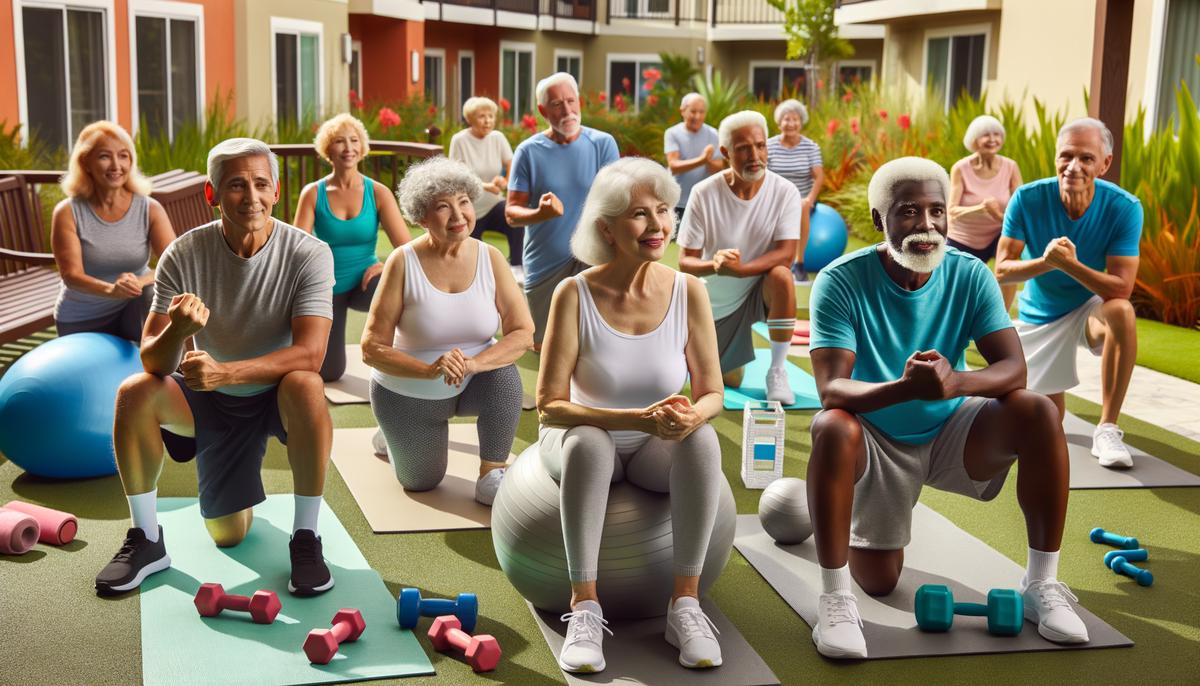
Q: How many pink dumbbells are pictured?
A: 3